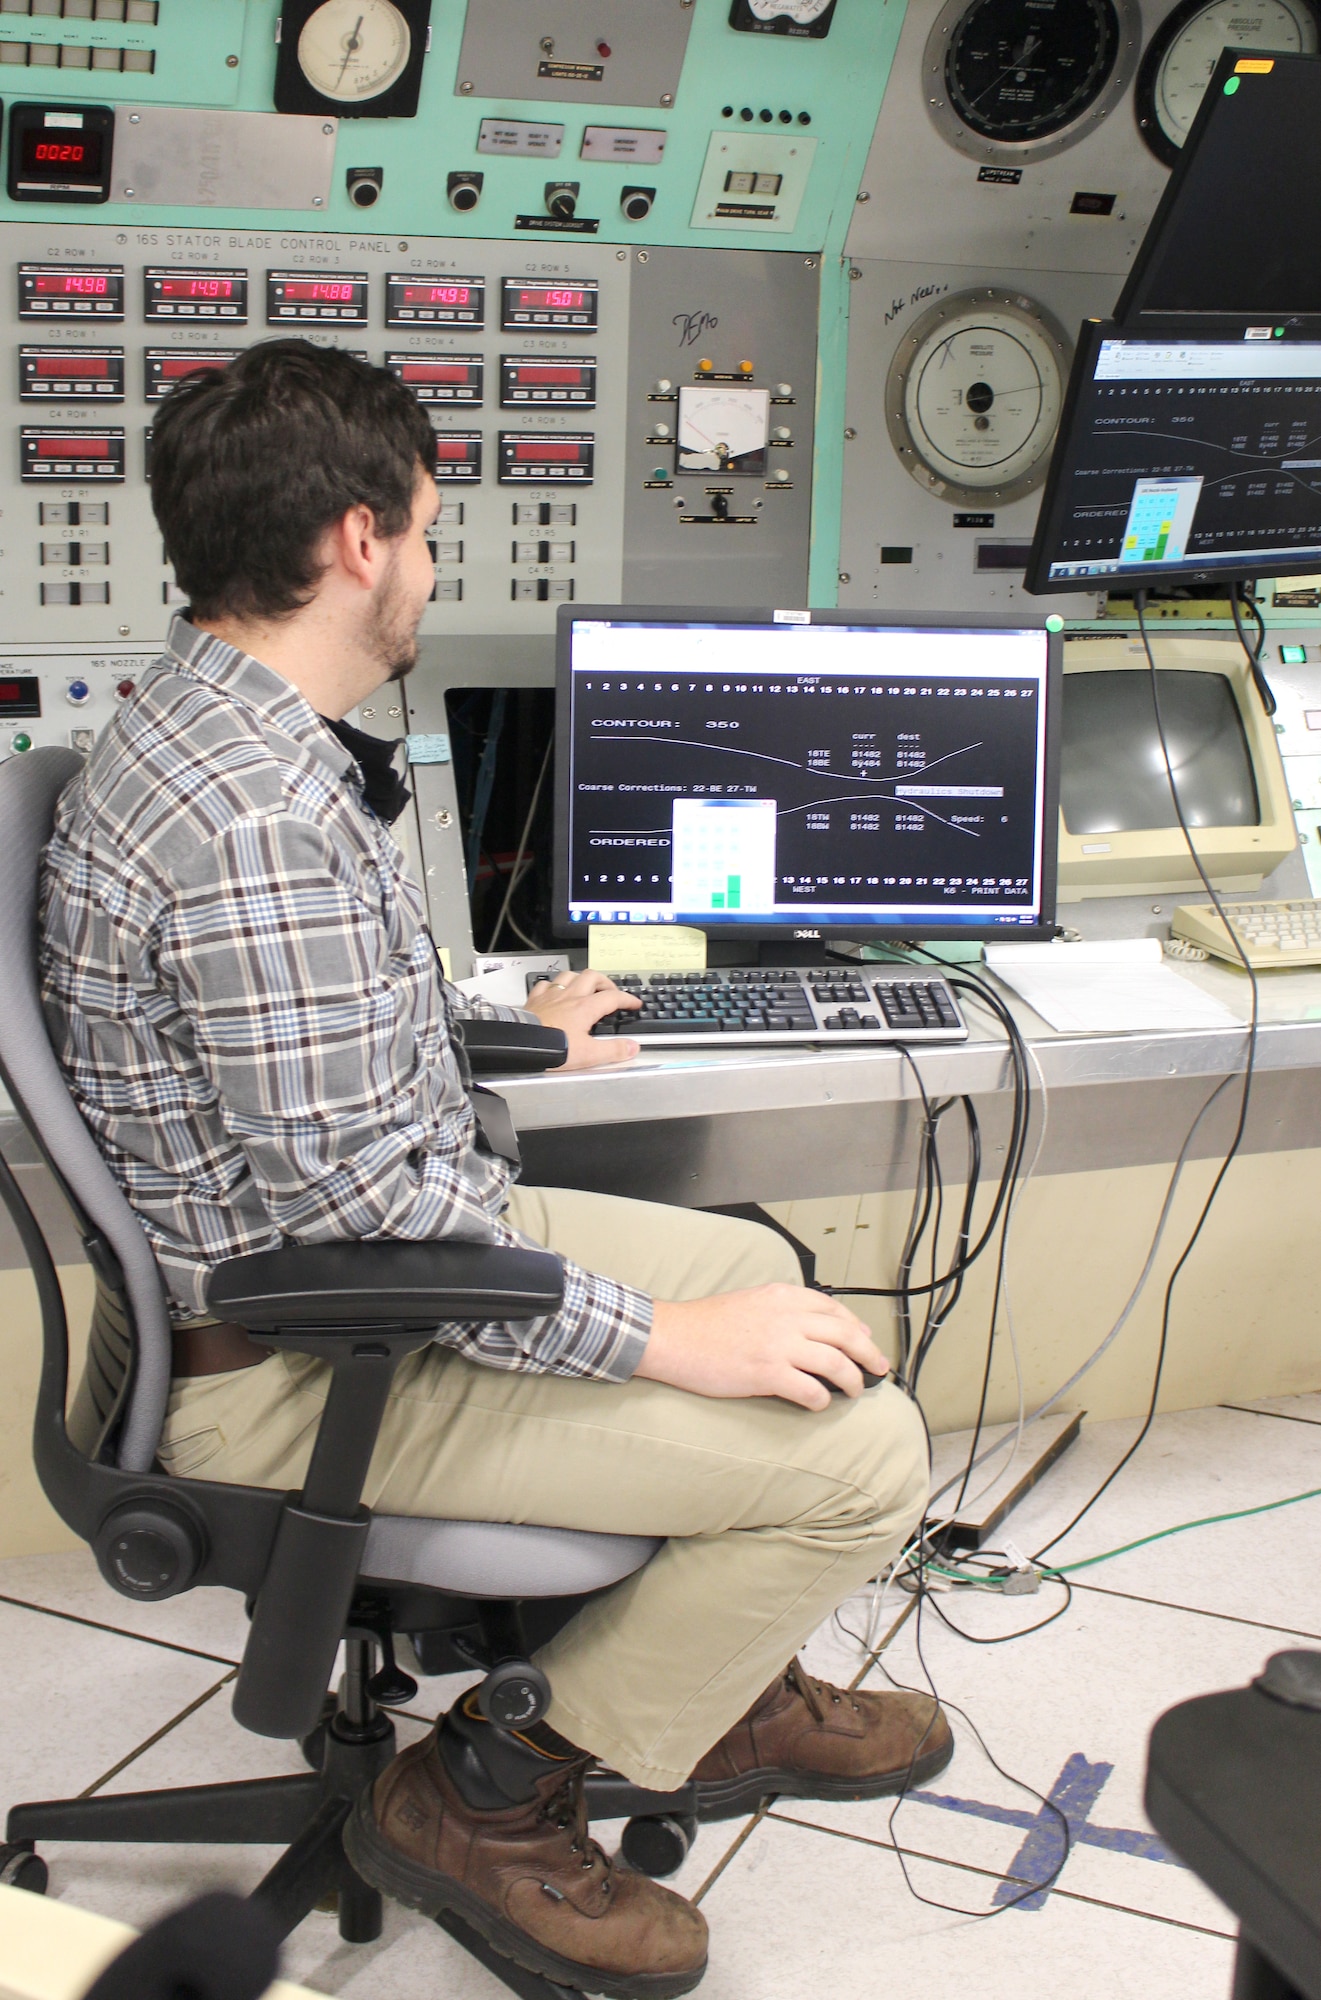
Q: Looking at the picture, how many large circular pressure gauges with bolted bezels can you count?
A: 3